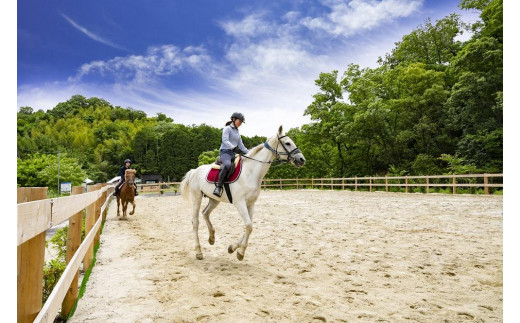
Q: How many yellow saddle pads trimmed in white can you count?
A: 0